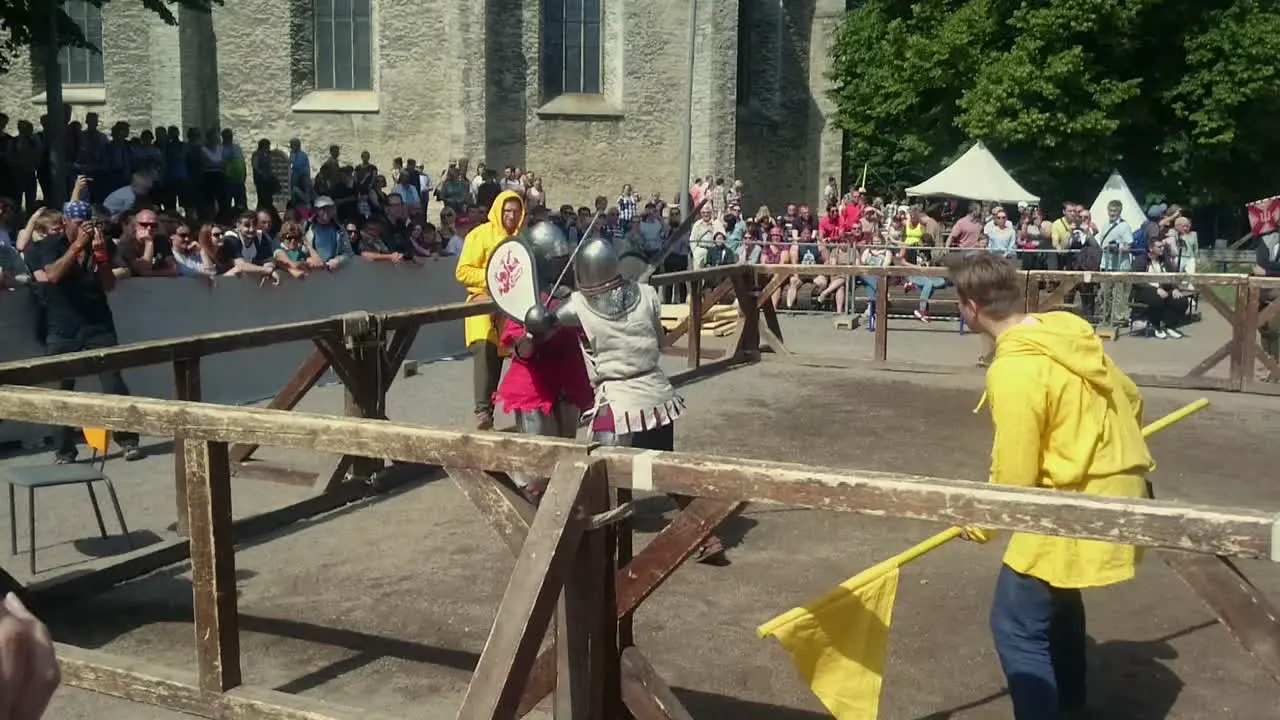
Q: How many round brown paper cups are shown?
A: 0